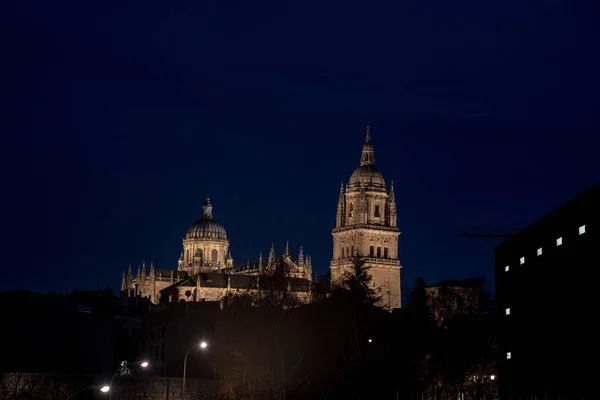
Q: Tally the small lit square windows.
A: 7